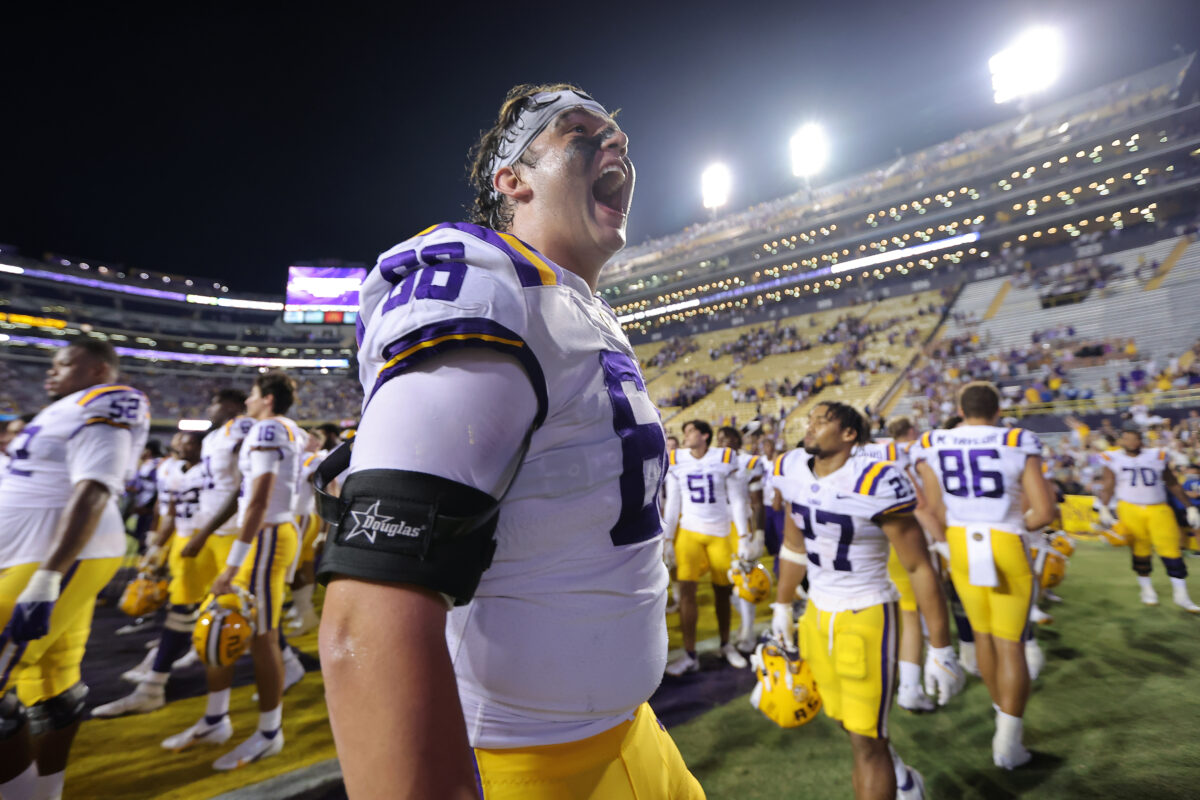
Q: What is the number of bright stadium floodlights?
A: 3